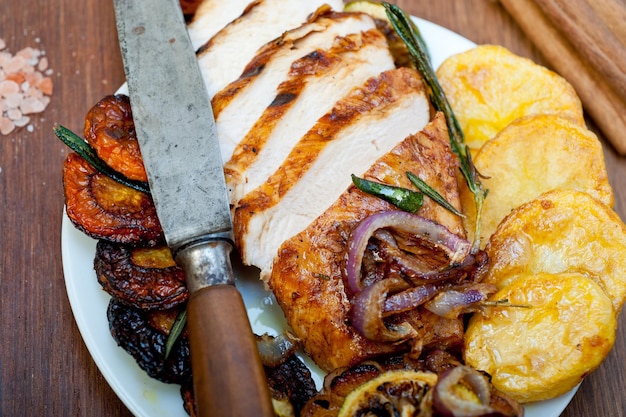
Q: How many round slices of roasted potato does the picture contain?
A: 4